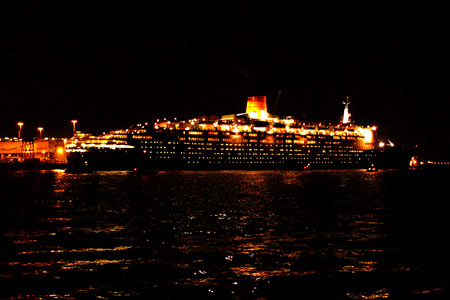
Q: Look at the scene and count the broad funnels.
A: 1